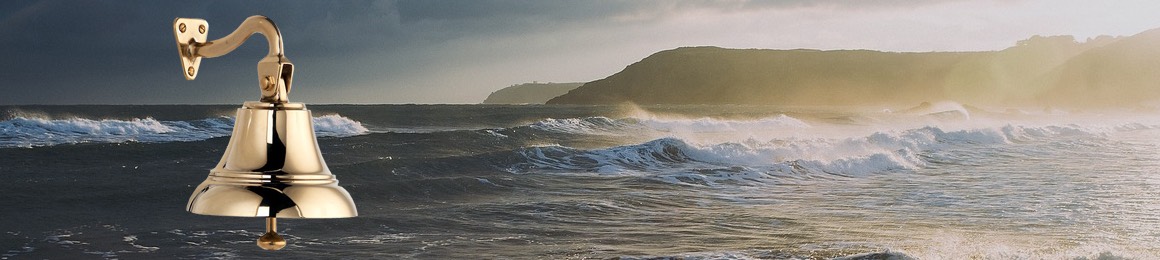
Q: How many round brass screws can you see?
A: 3